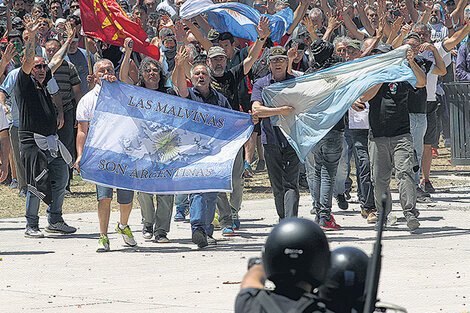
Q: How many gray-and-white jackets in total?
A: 1